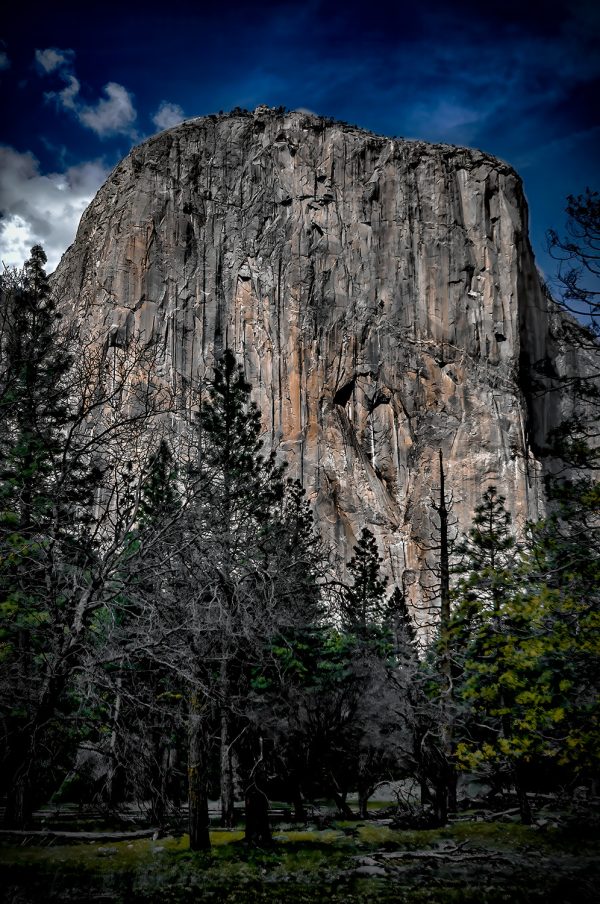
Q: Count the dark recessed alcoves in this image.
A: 2